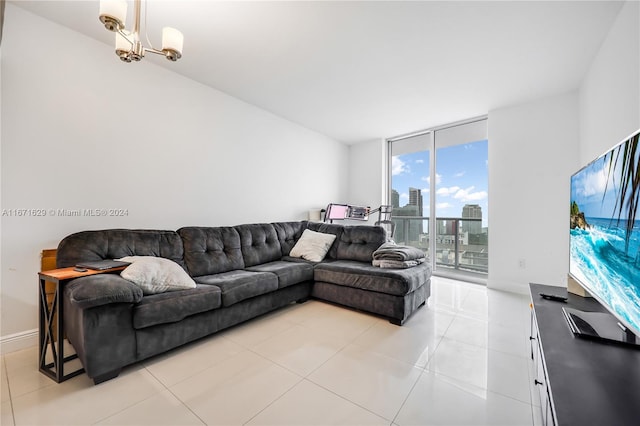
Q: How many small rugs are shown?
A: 0